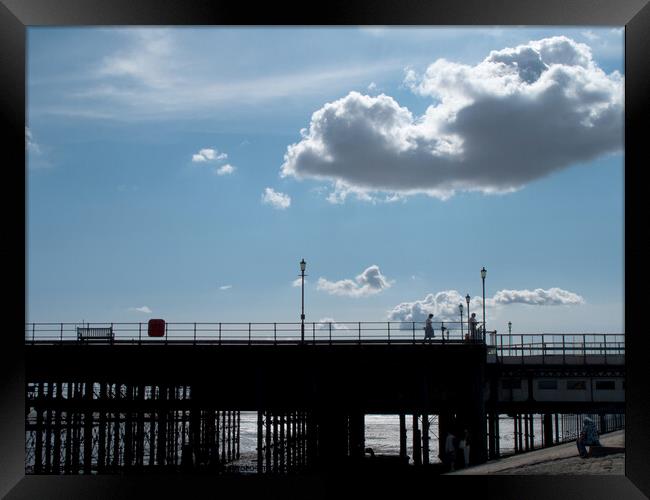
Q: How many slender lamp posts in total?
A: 5